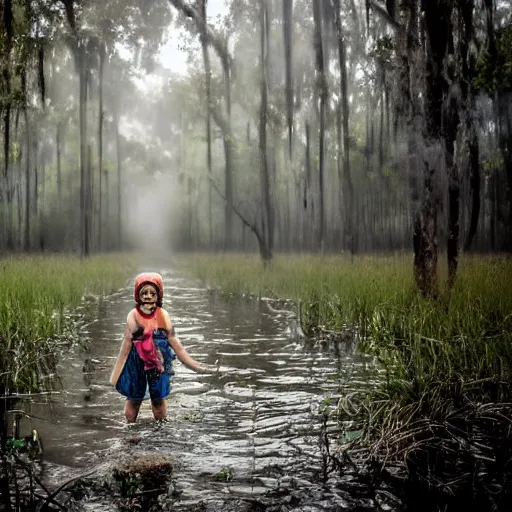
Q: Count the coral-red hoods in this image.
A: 1